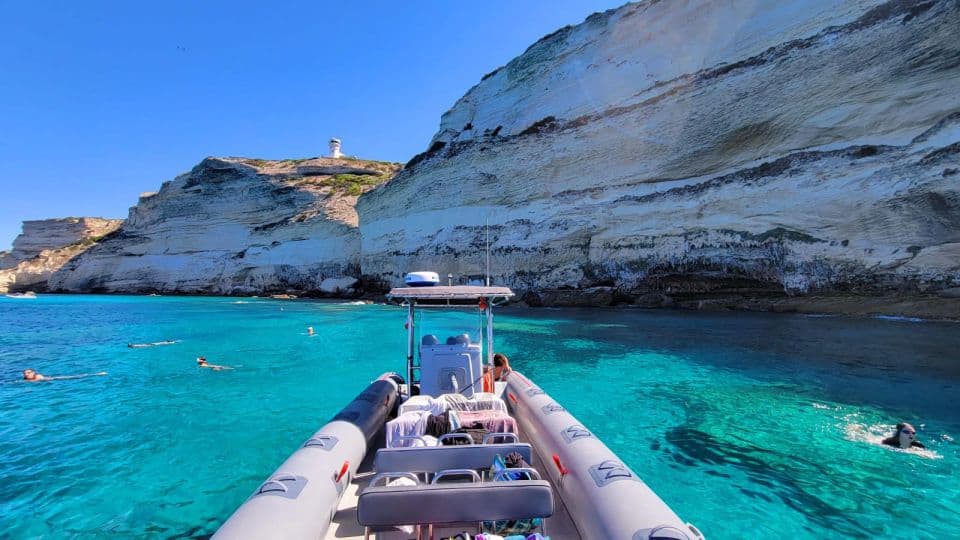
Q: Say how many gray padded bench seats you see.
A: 2